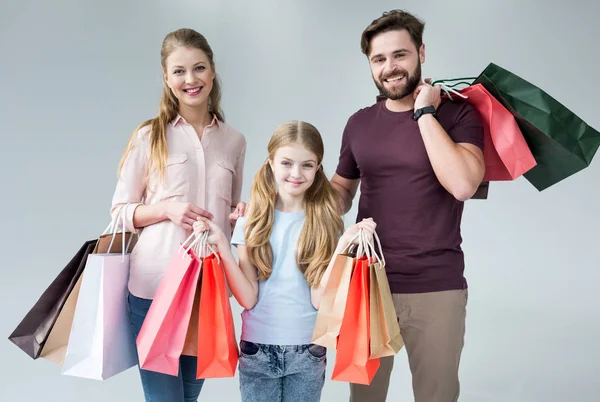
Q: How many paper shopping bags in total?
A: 12